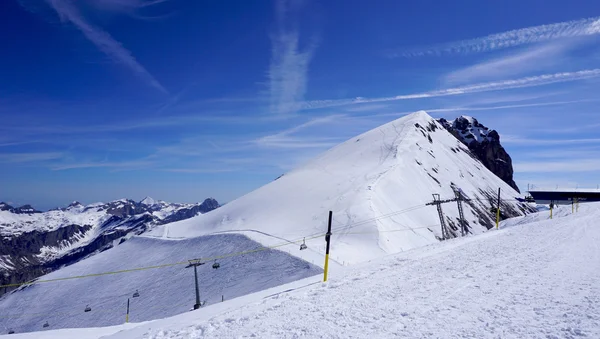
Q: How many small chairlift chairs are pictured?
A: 6